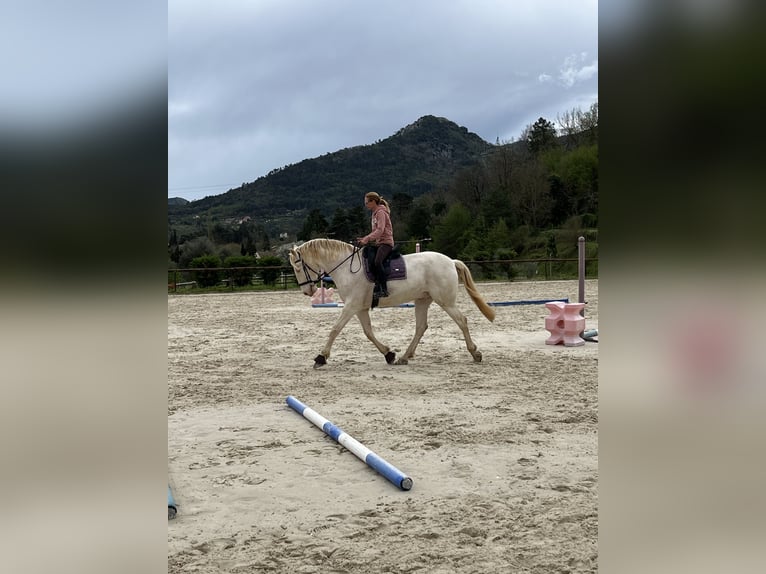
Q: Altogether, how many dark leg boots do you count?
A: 2